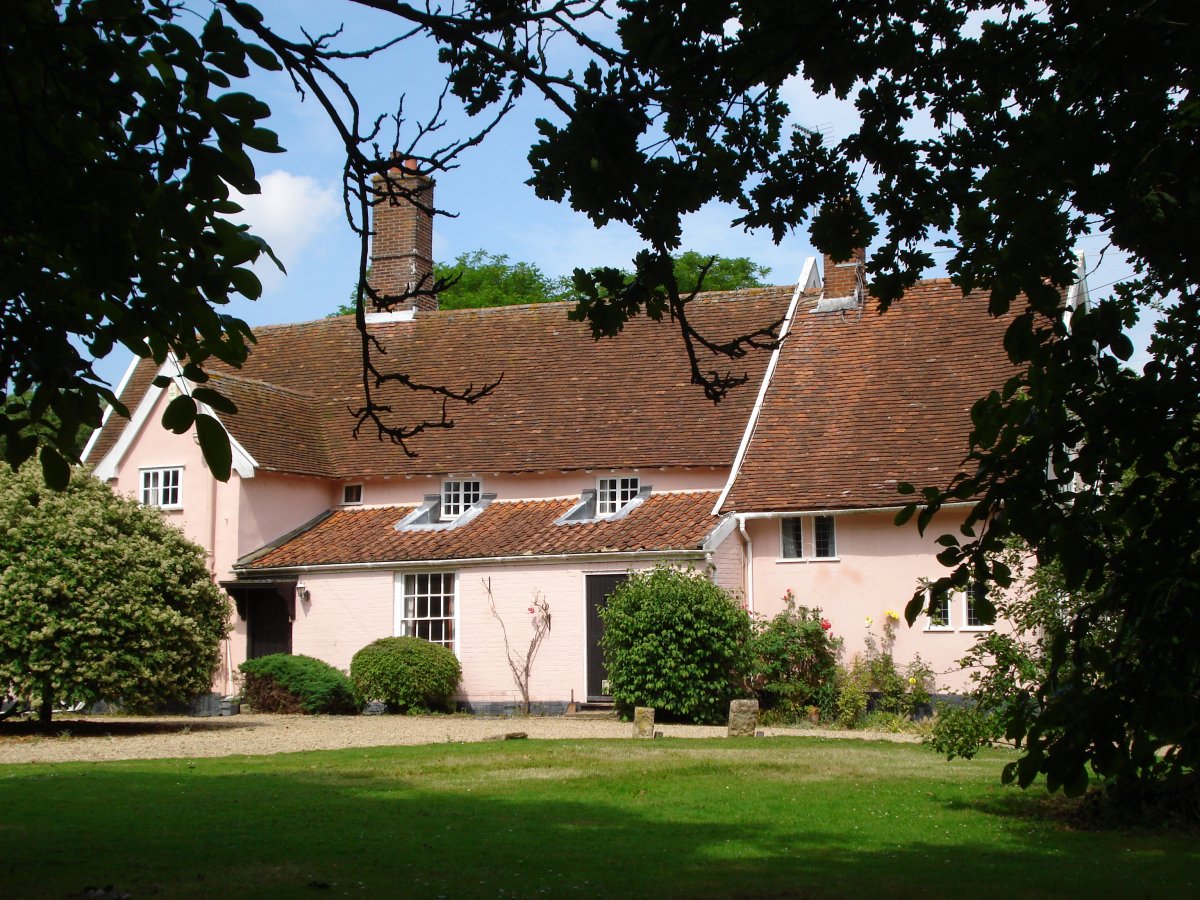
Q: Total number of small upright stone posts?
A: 2